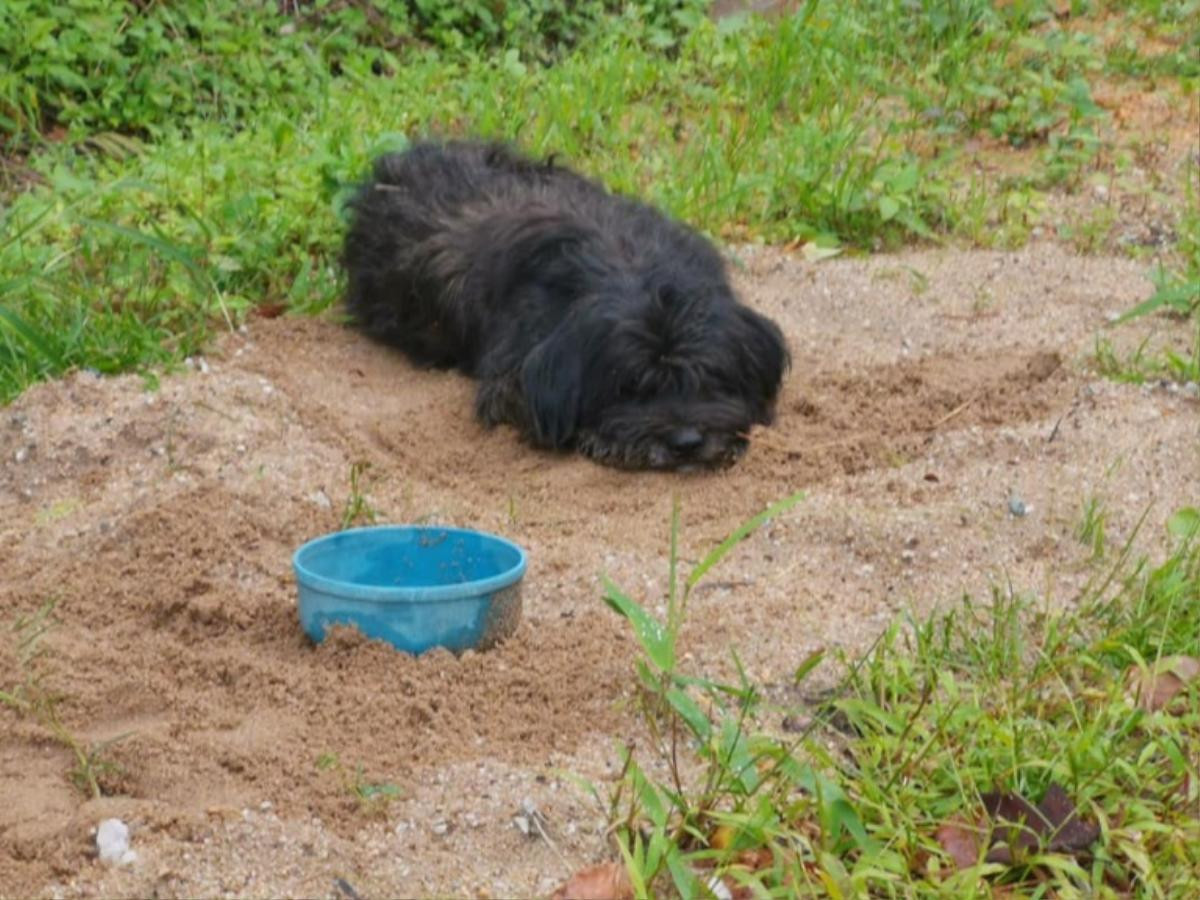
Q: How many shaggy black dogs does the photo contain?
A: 1